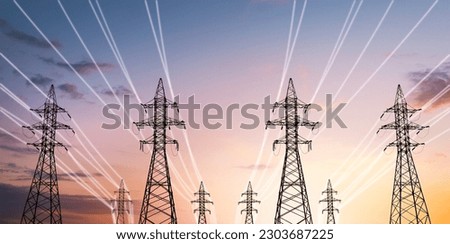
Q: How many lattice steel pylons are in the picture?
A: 8